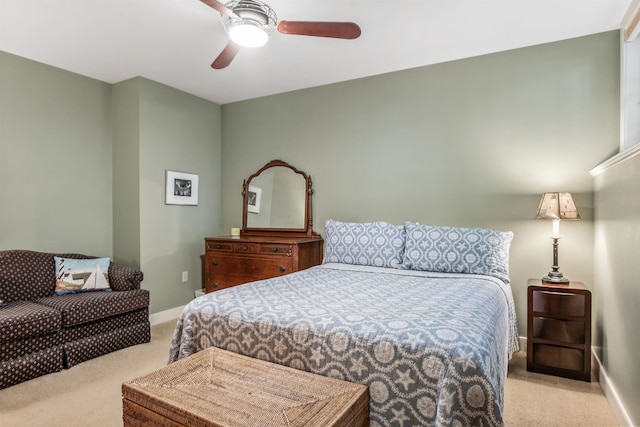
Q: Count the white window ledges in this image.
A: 1